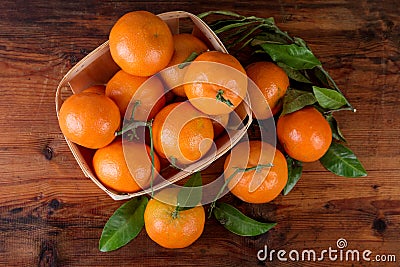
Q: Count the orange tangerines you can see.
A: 13